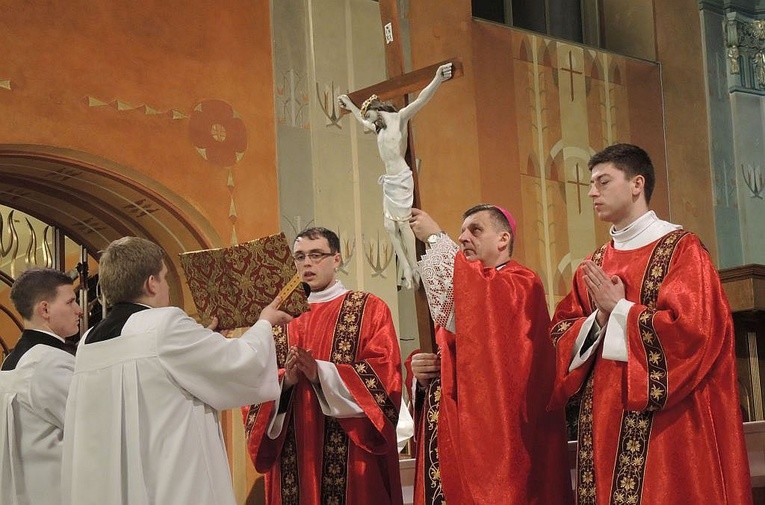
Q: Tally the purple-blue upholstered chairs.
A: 0